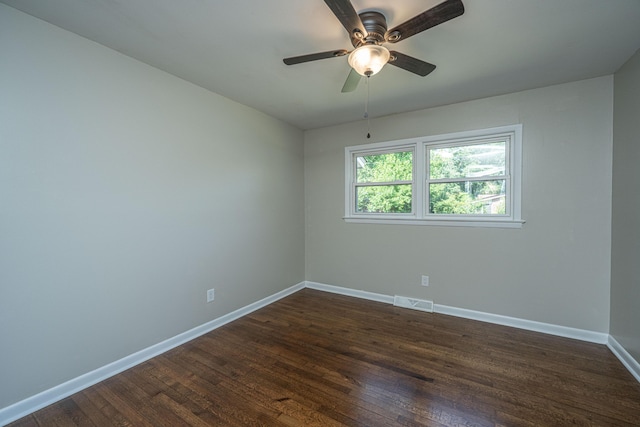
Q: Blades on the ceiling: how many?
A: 5